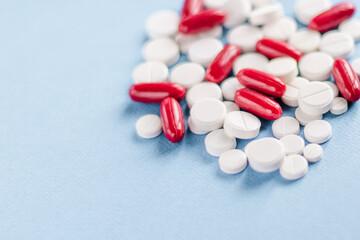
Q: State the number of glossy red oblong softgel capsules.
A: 10